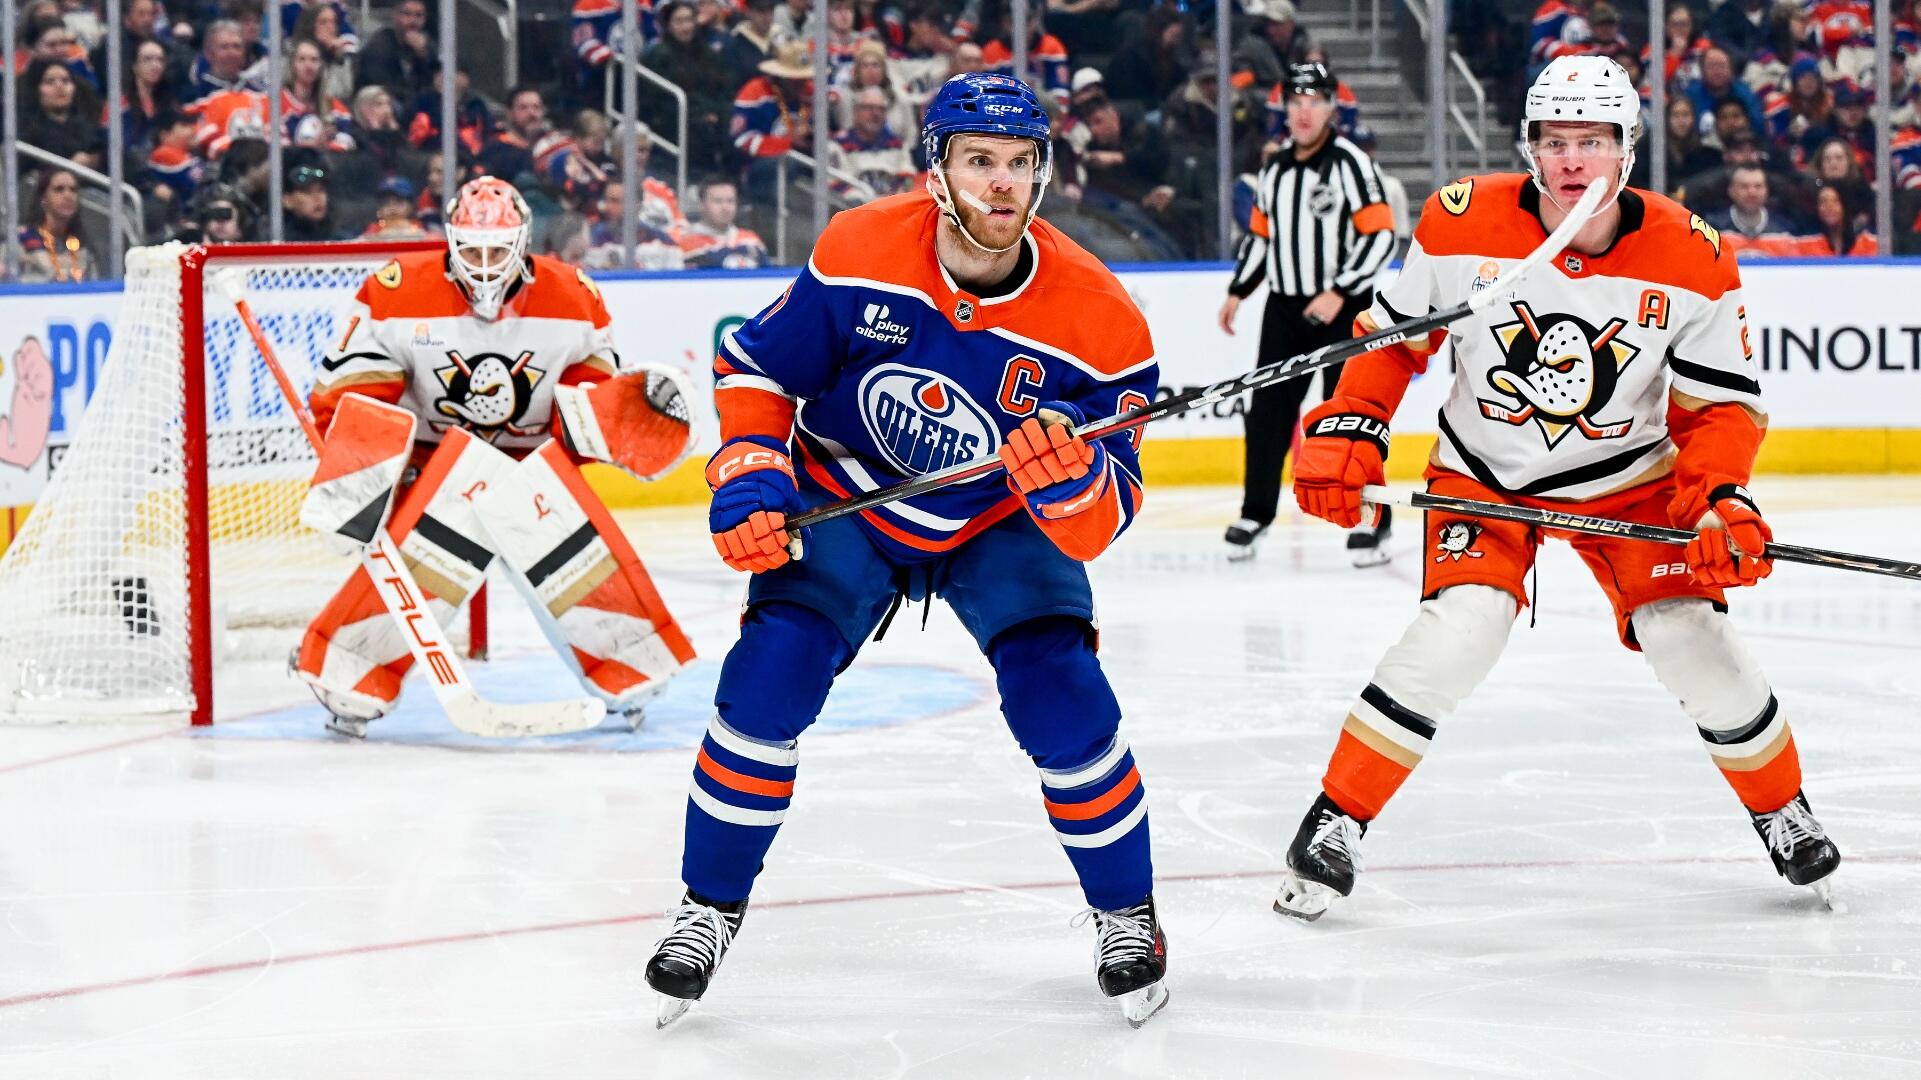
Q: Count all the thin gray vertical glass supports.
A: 11